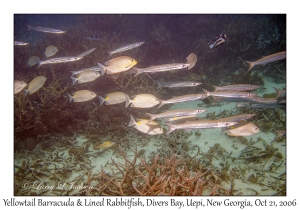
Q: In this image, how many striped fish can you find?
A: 1